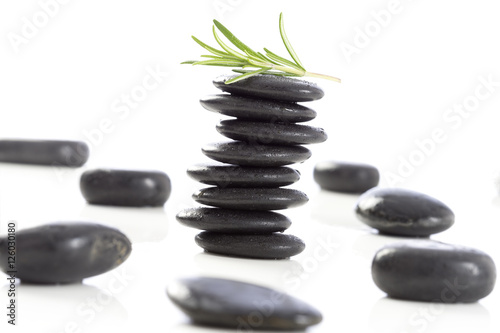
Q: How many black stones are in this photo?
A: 15